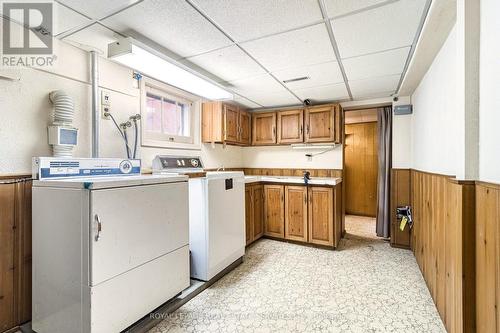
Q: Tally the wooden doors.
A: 10